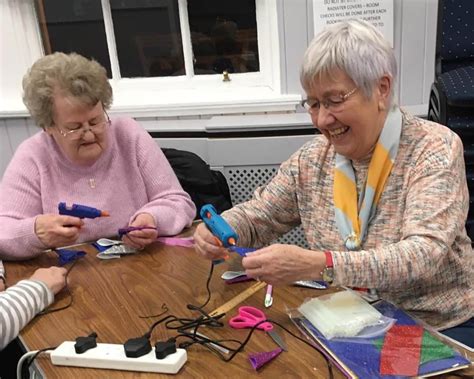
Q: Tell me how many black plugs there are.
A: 3